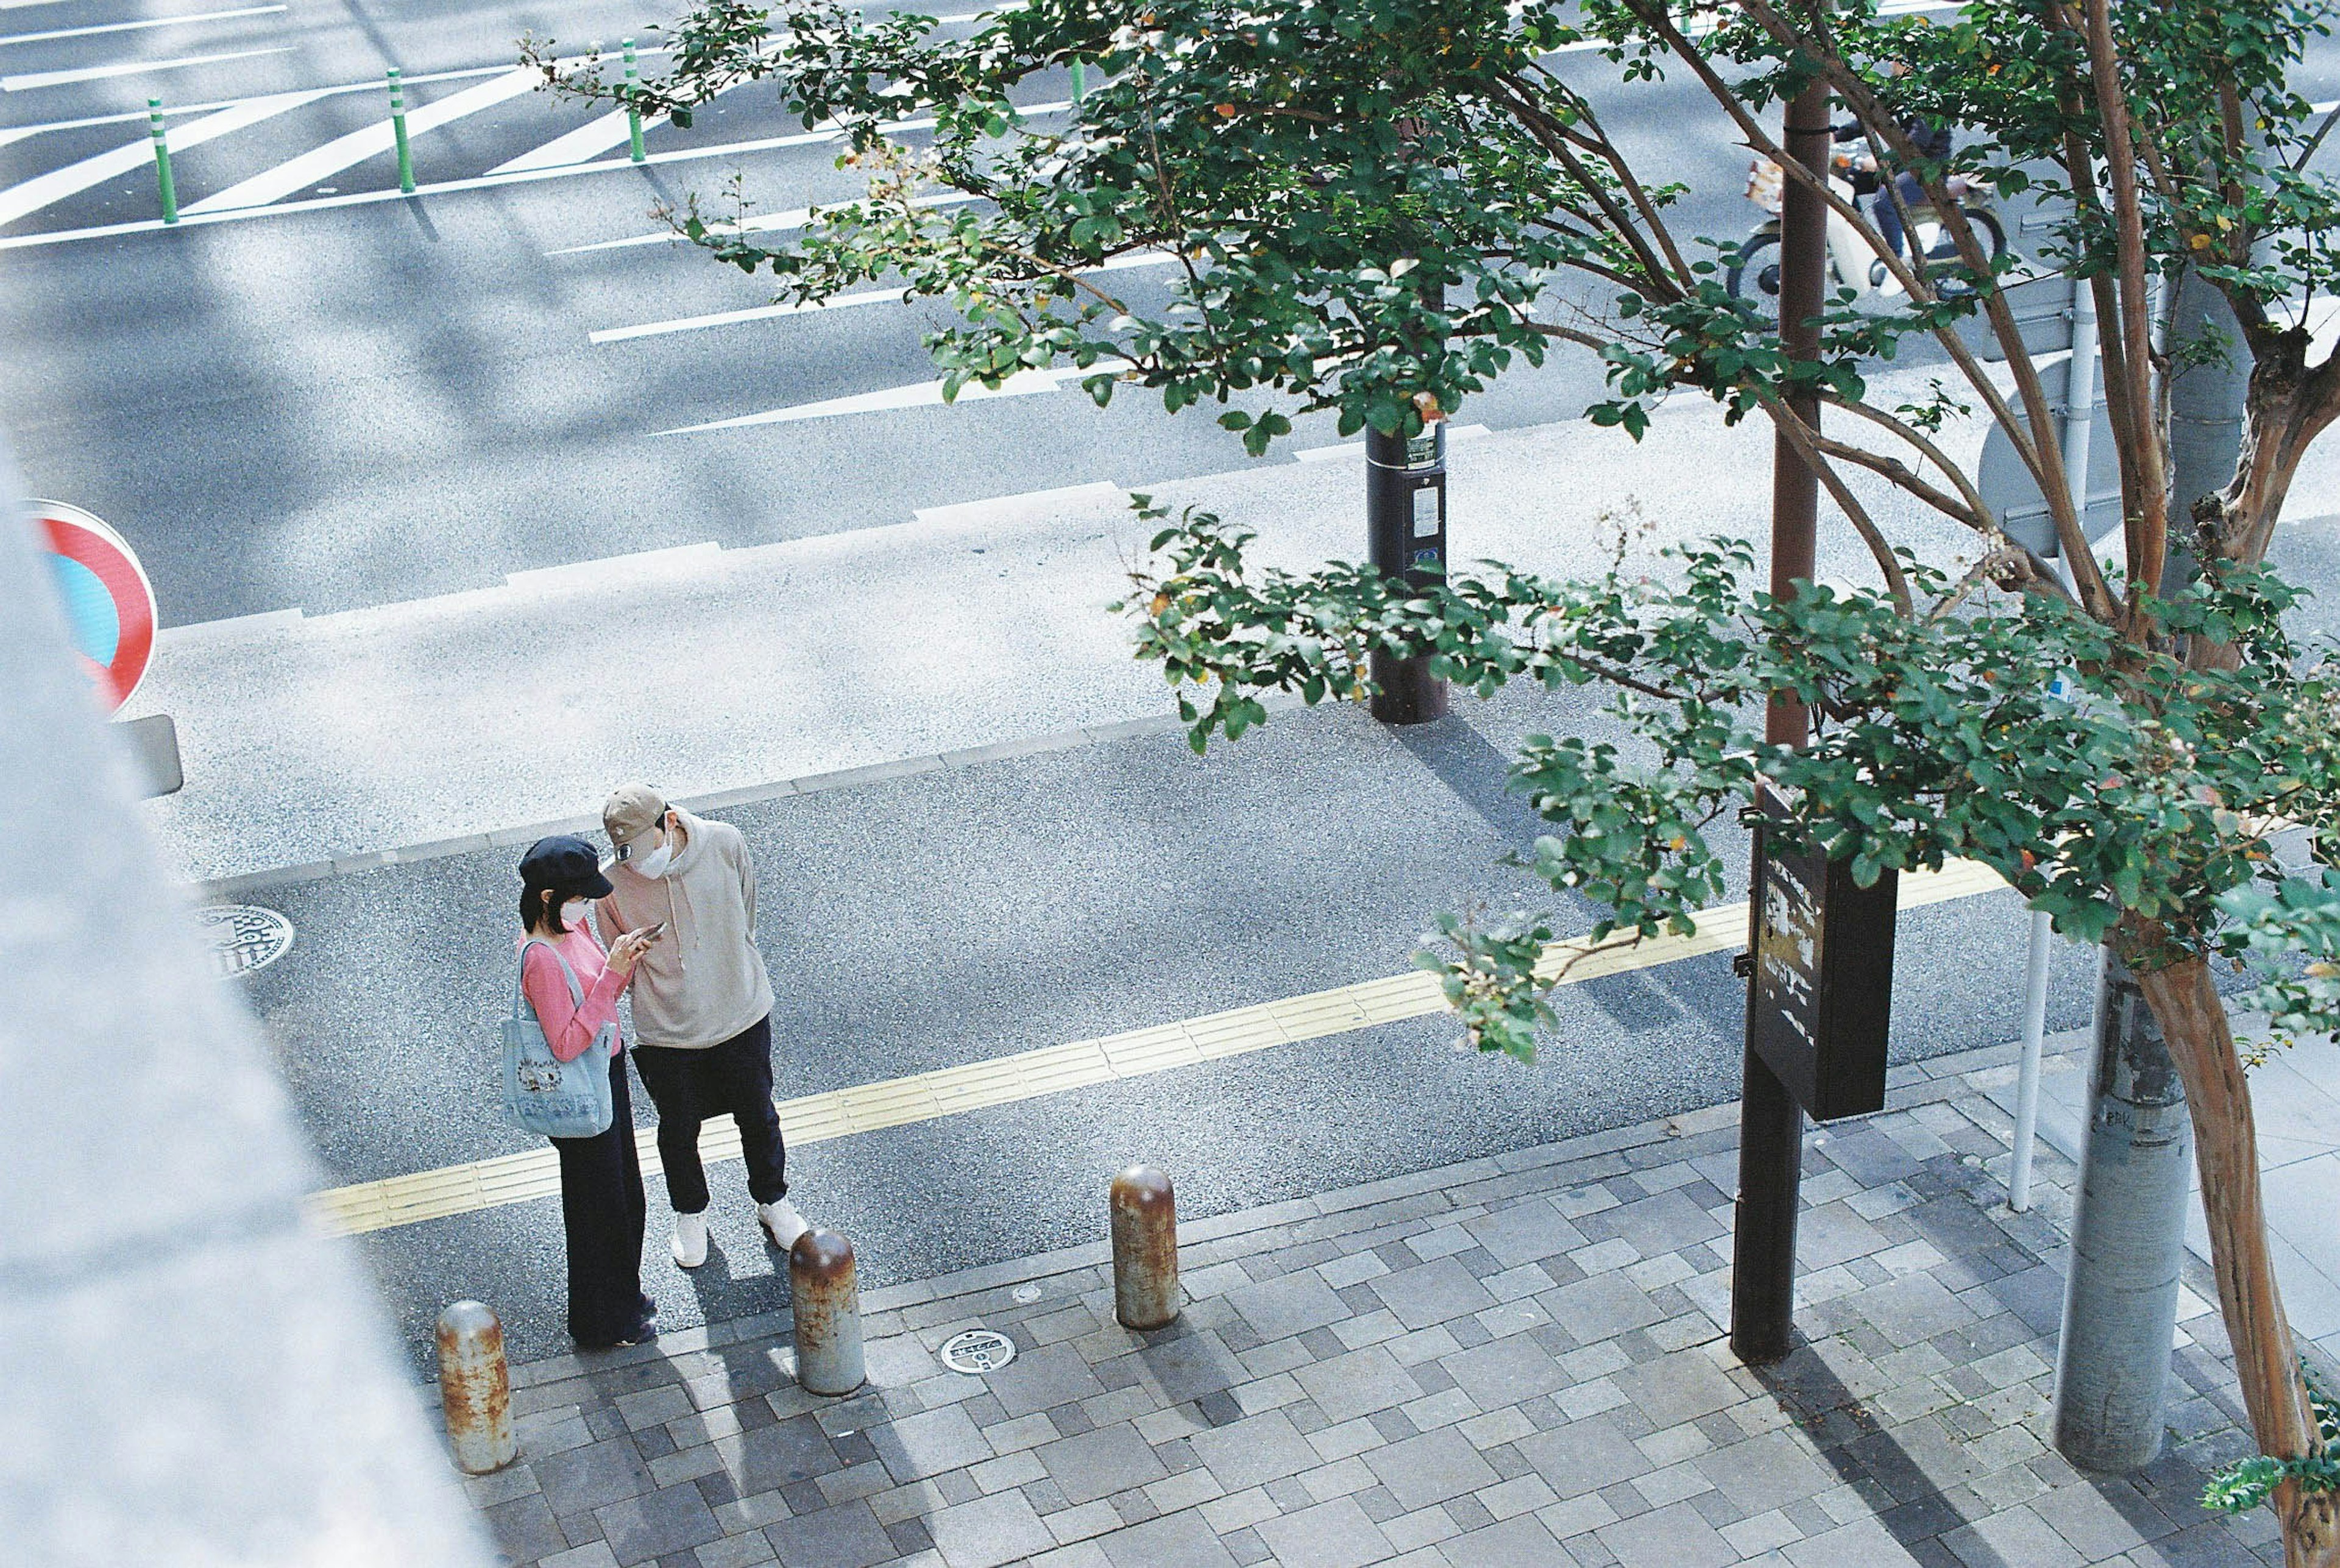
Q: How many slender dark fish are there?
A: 0